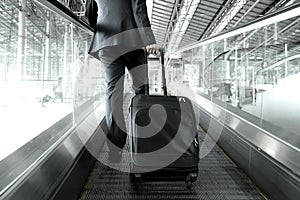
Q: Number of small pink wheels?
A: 0